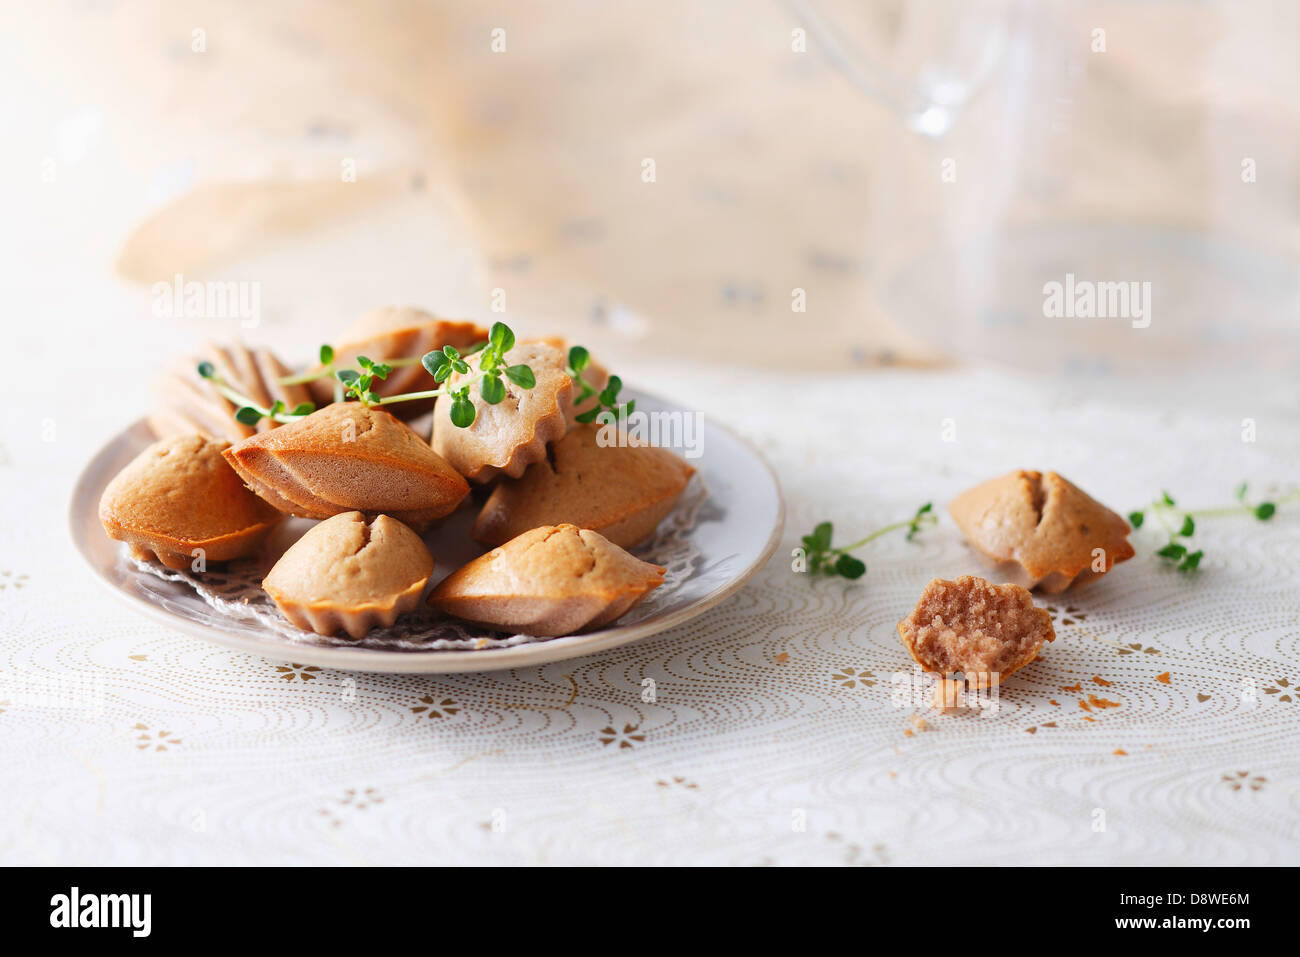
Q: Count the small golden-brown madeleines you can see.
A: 11